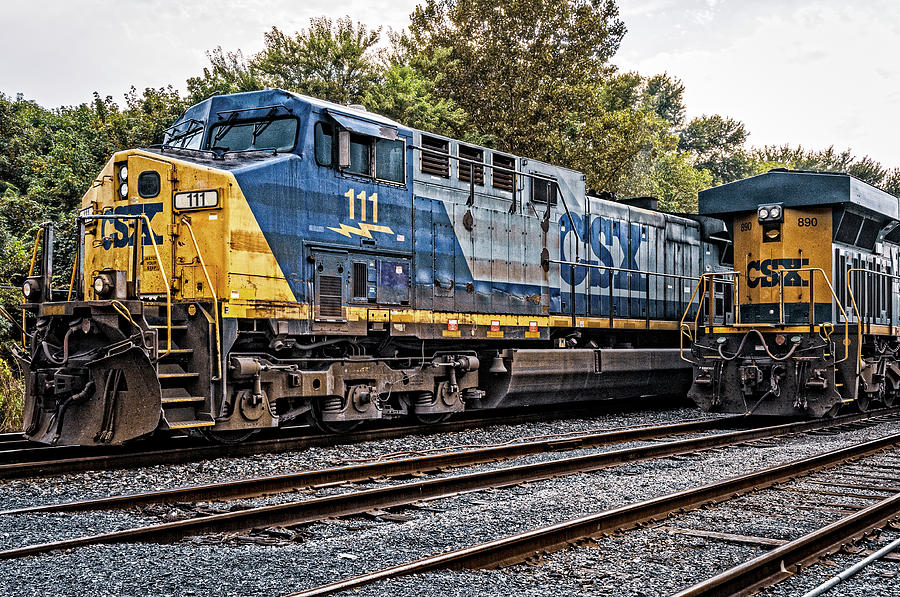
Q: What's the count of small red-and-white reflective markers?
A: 3